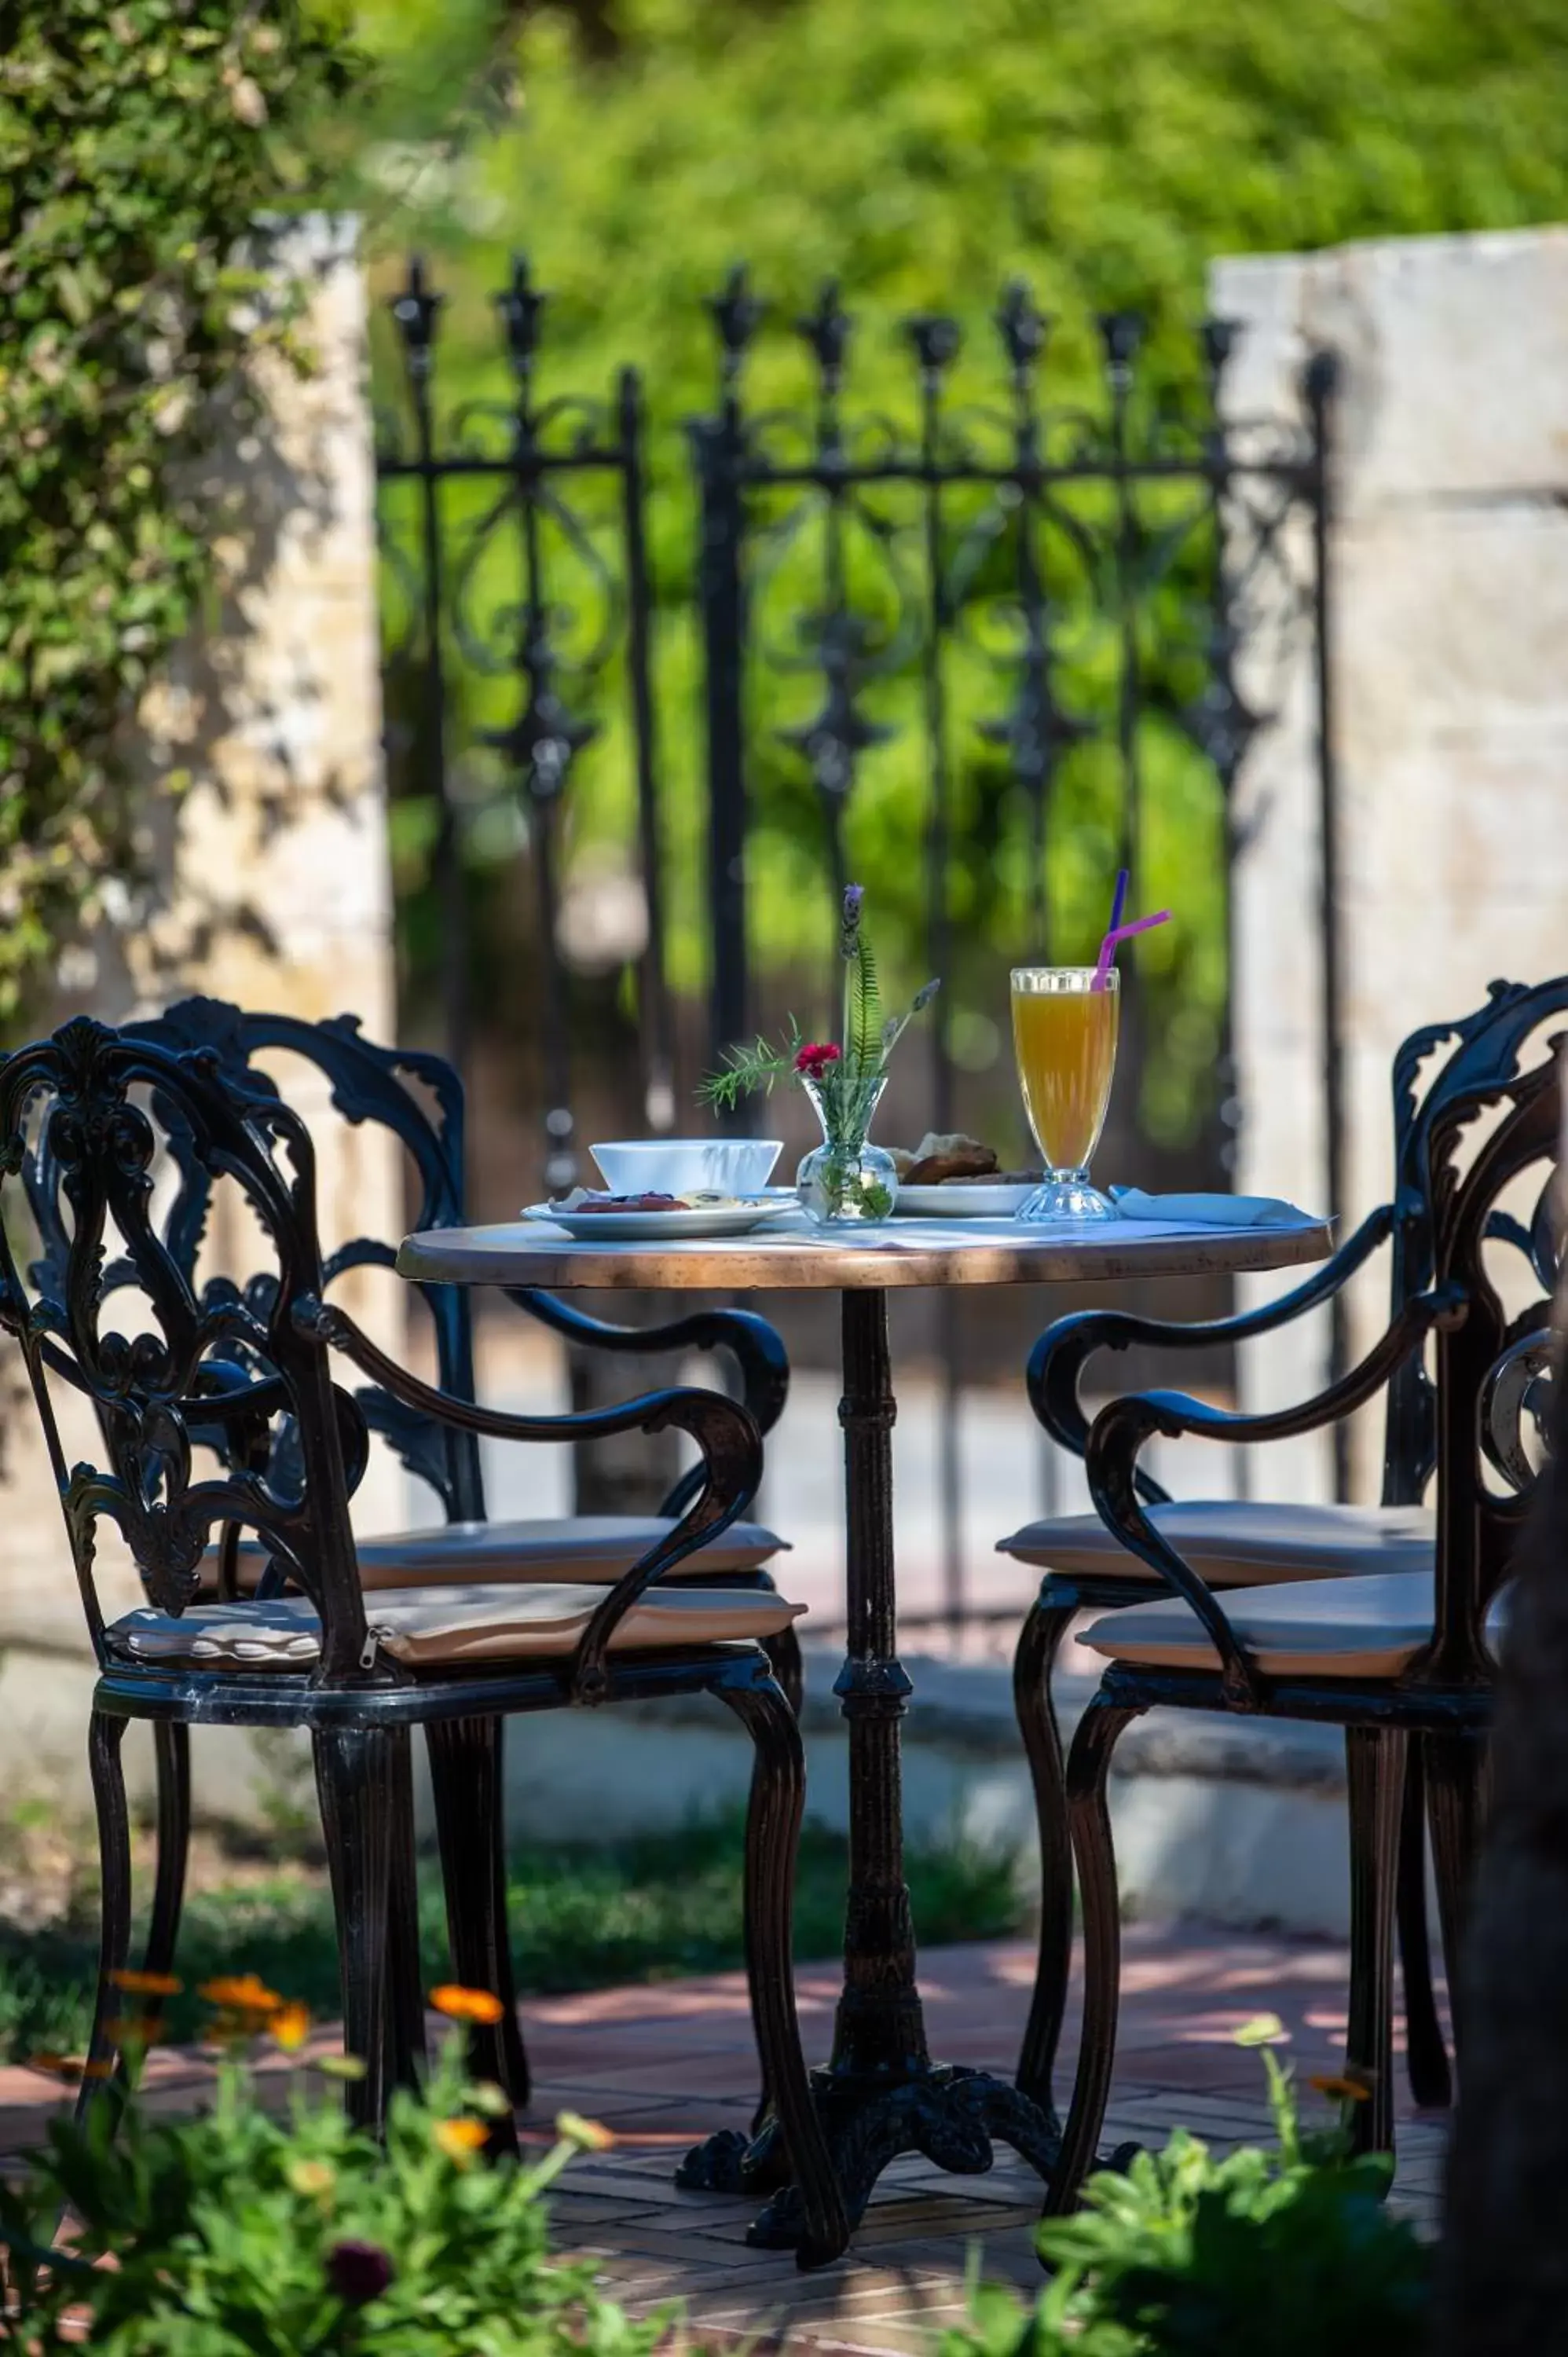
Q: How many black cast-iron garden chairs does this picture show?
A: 4